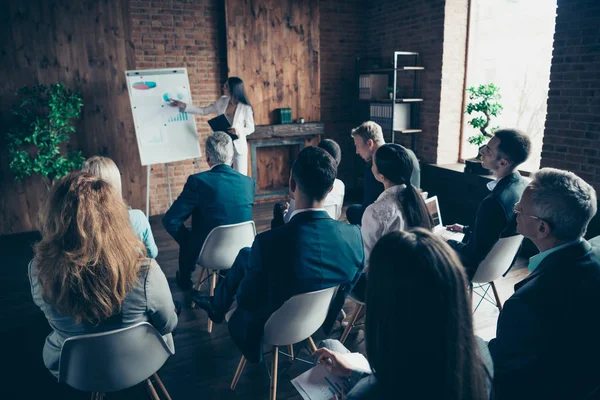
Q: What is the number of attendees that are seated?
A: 10